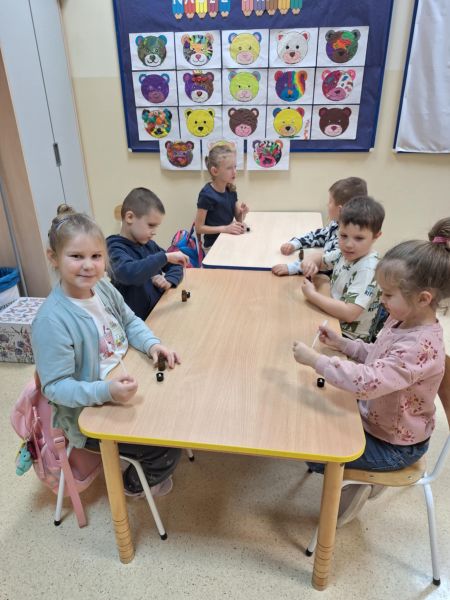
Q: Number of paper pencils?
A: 10